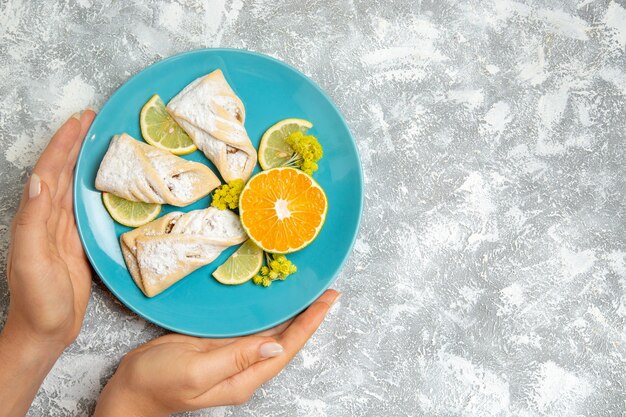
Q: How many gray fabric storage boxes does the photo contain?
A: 0